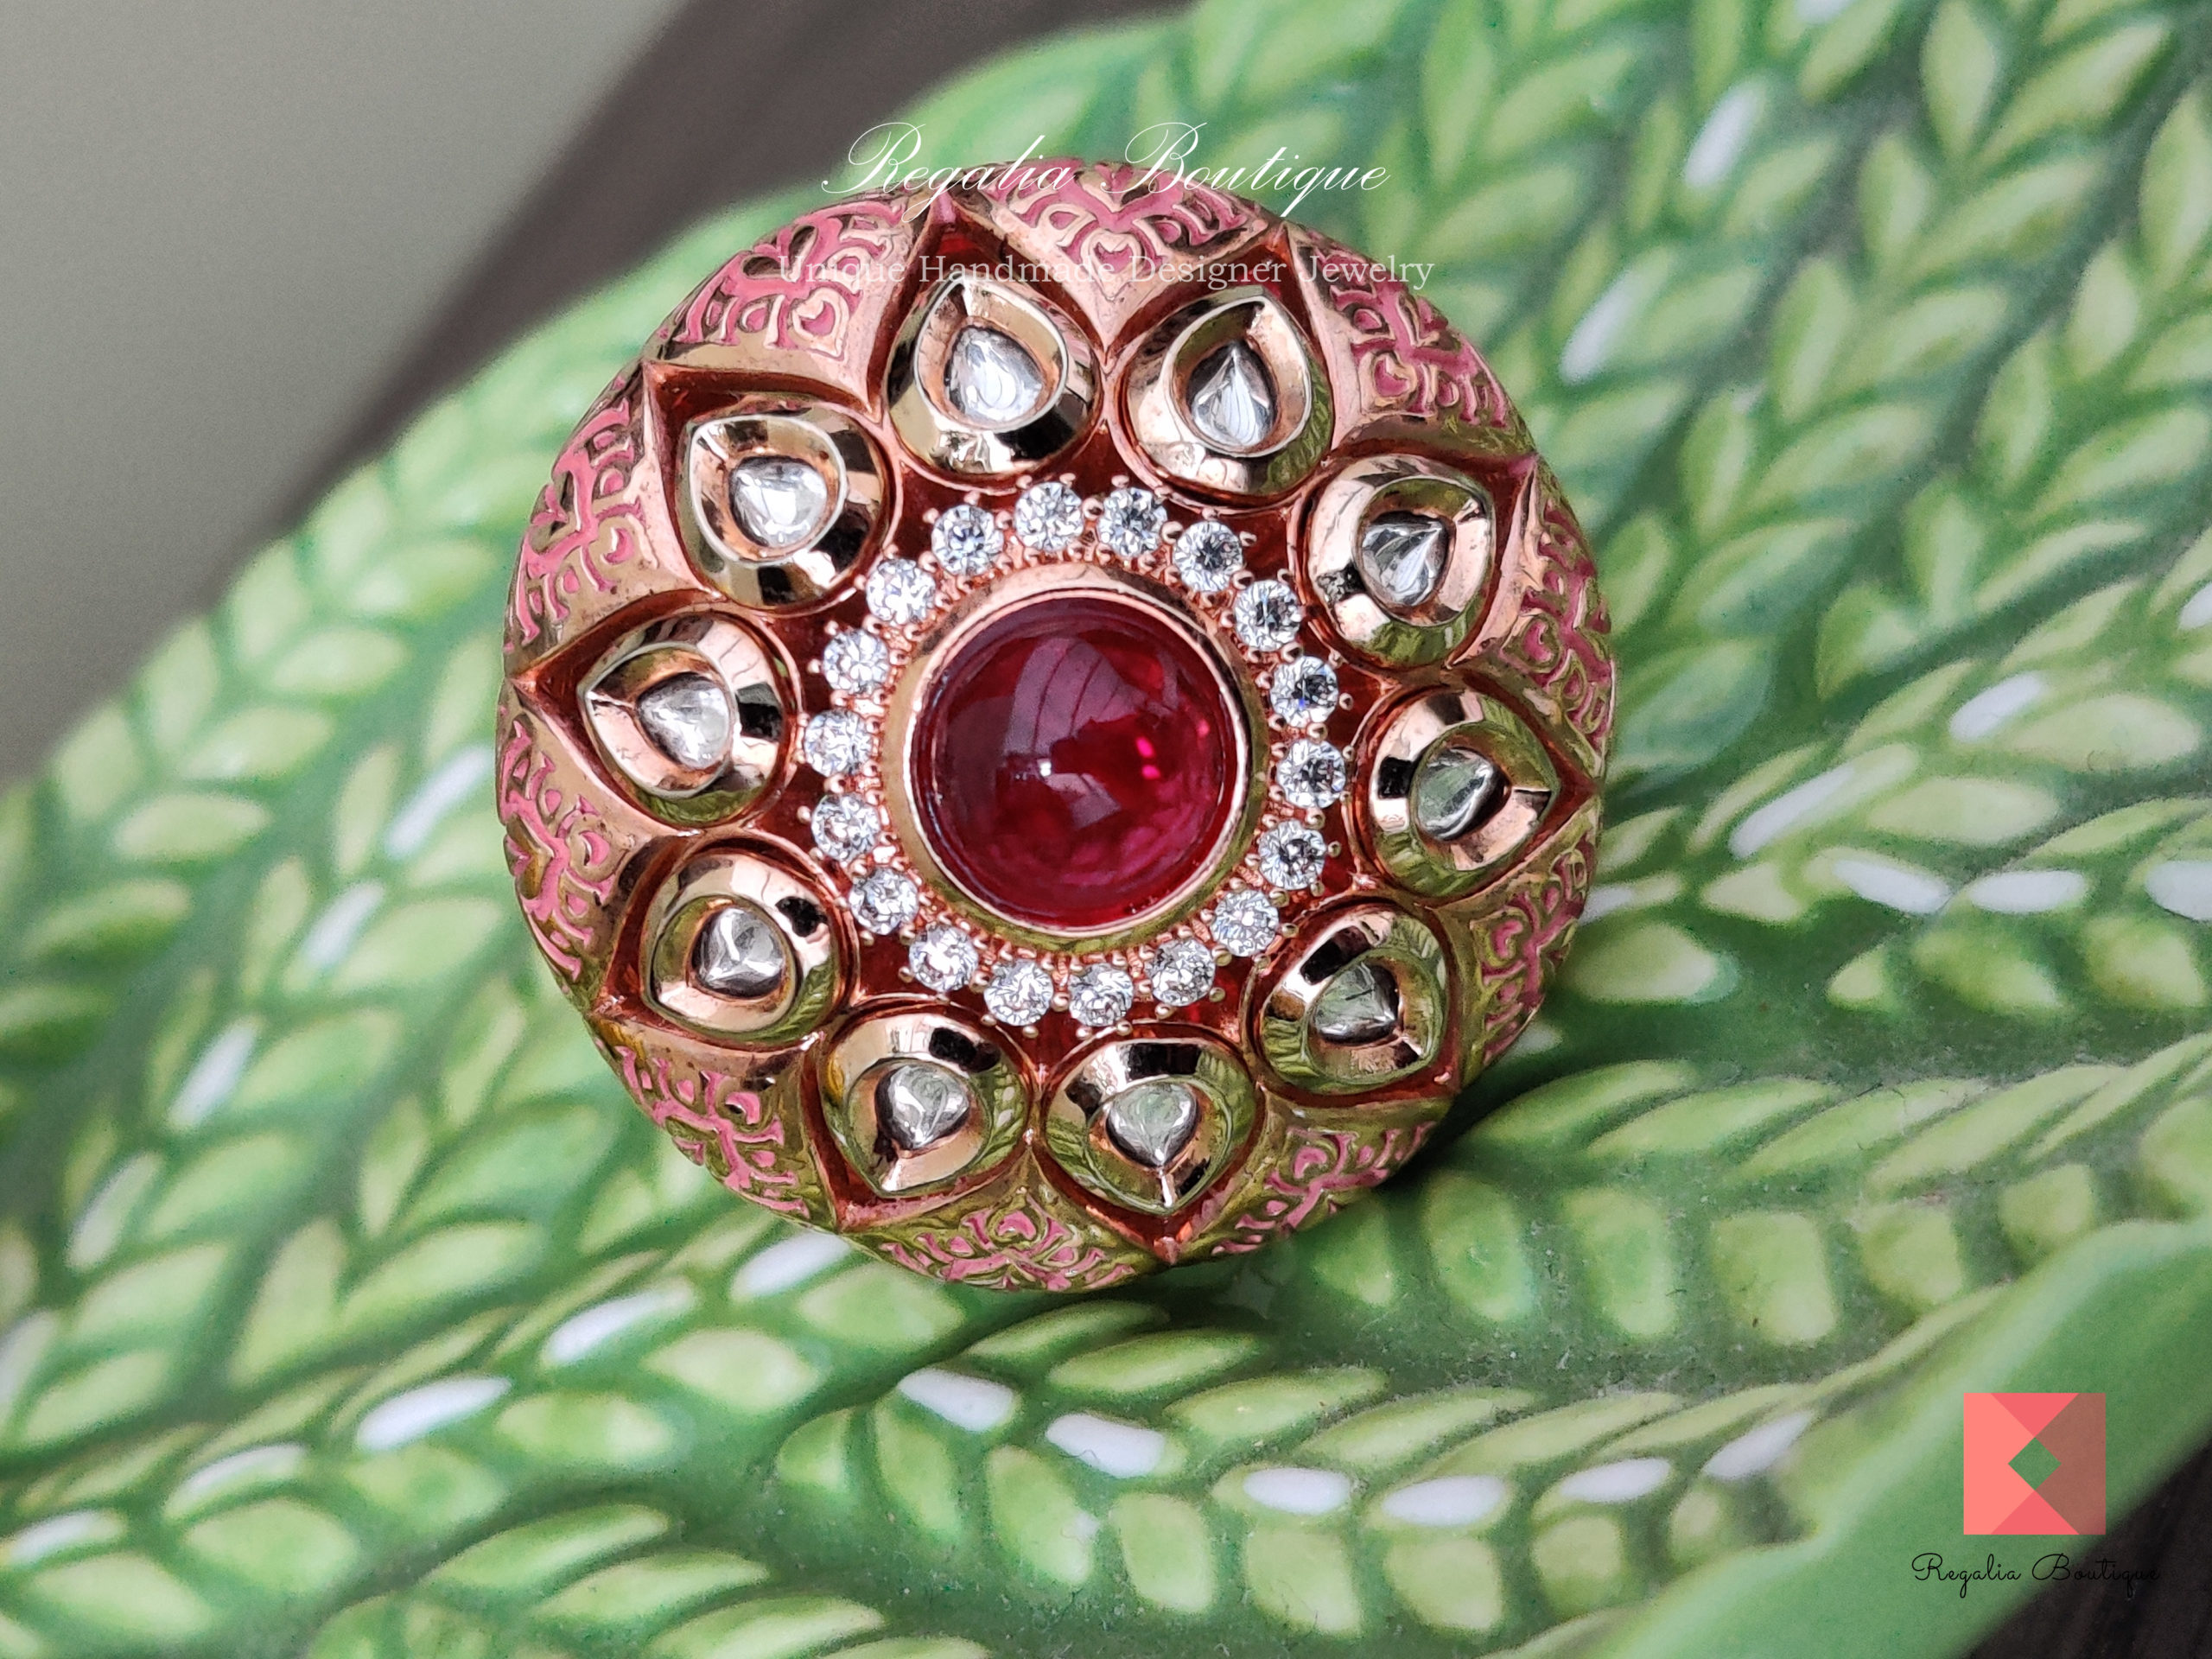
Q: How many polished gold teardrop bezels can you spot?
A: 10